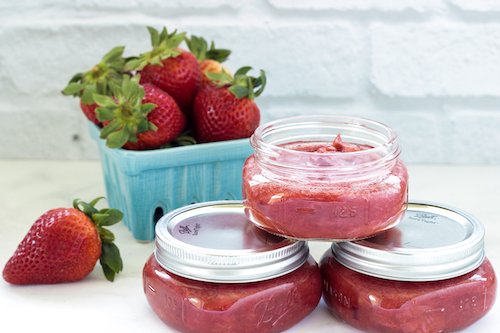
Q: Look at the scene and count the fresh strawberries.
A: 6